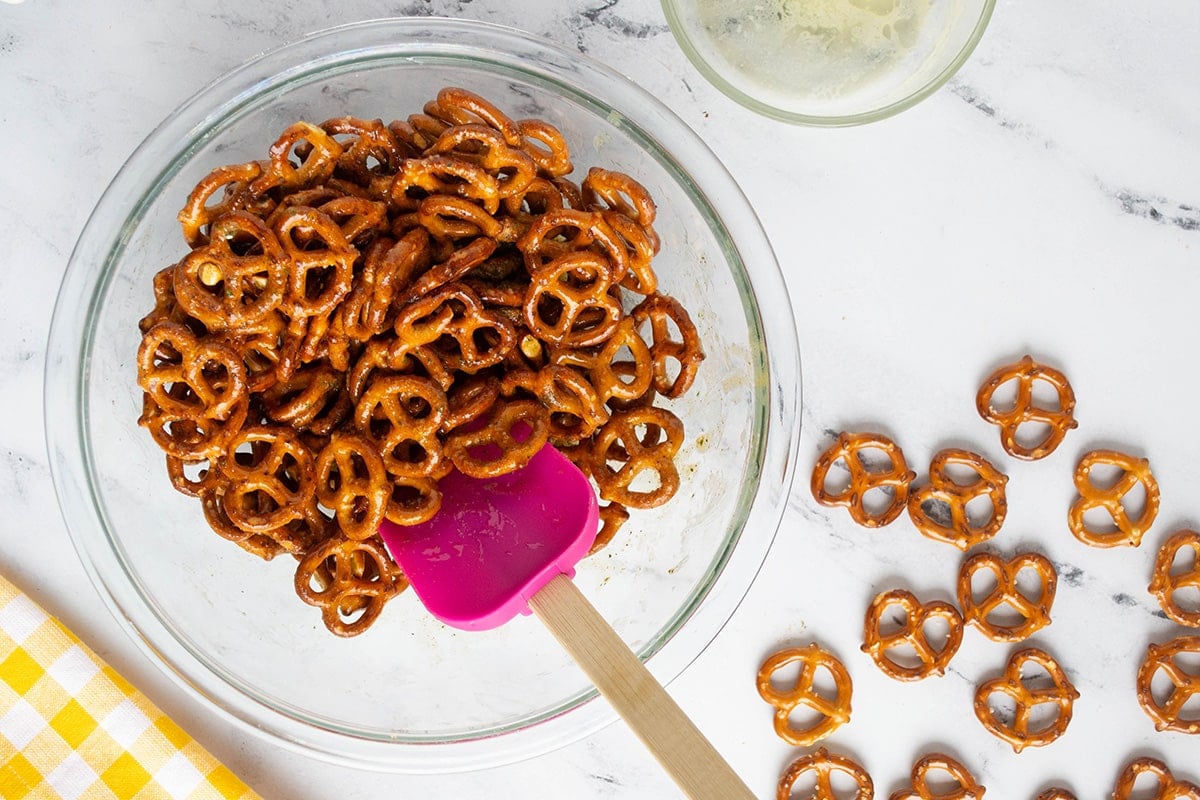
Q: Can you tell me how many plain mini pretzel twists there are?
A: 14